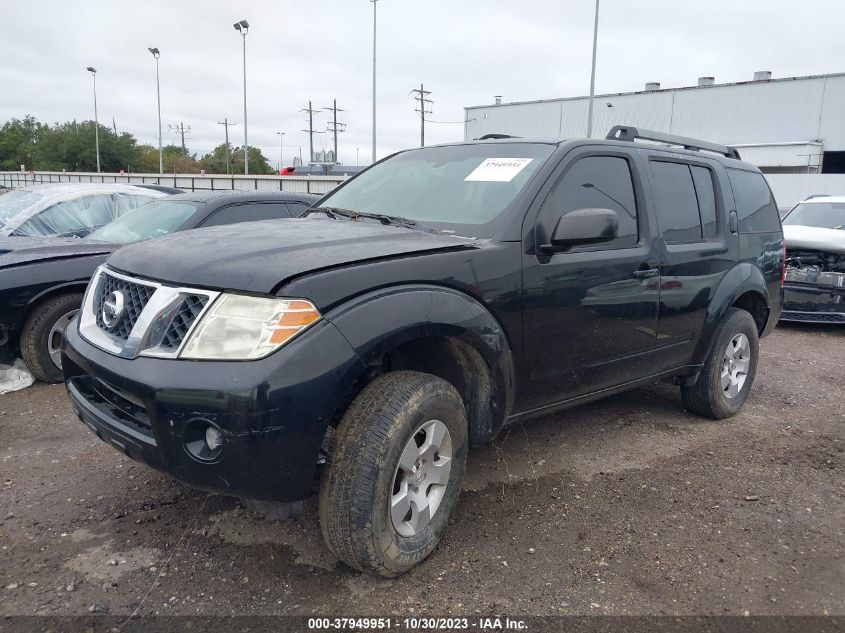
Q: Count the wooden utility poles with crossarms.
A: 5